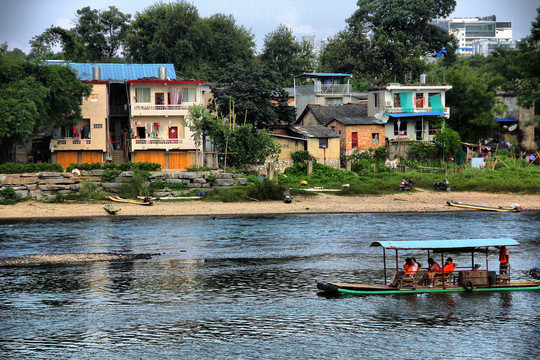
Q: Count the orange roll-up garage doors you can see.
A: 4